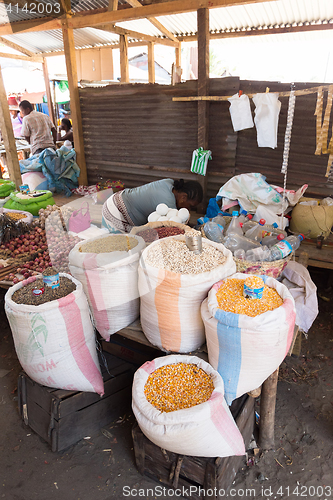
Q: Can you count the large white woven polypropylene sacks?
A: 5